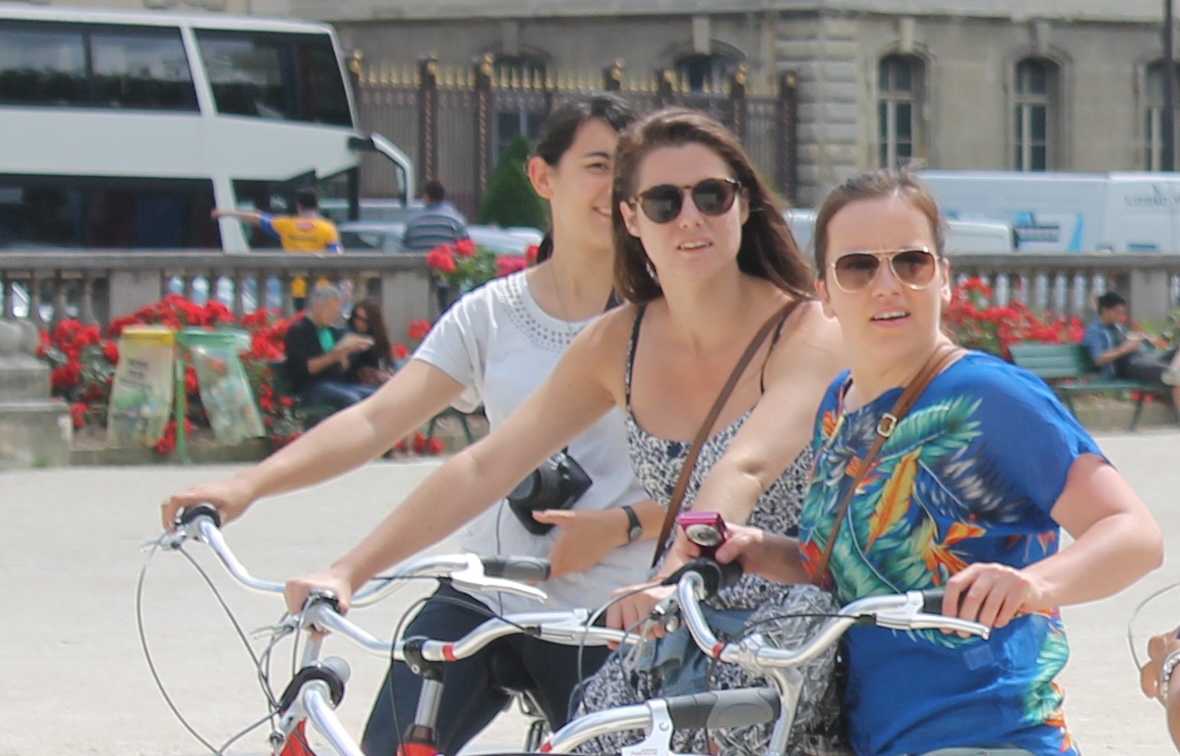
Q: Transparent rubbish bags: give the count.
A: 2